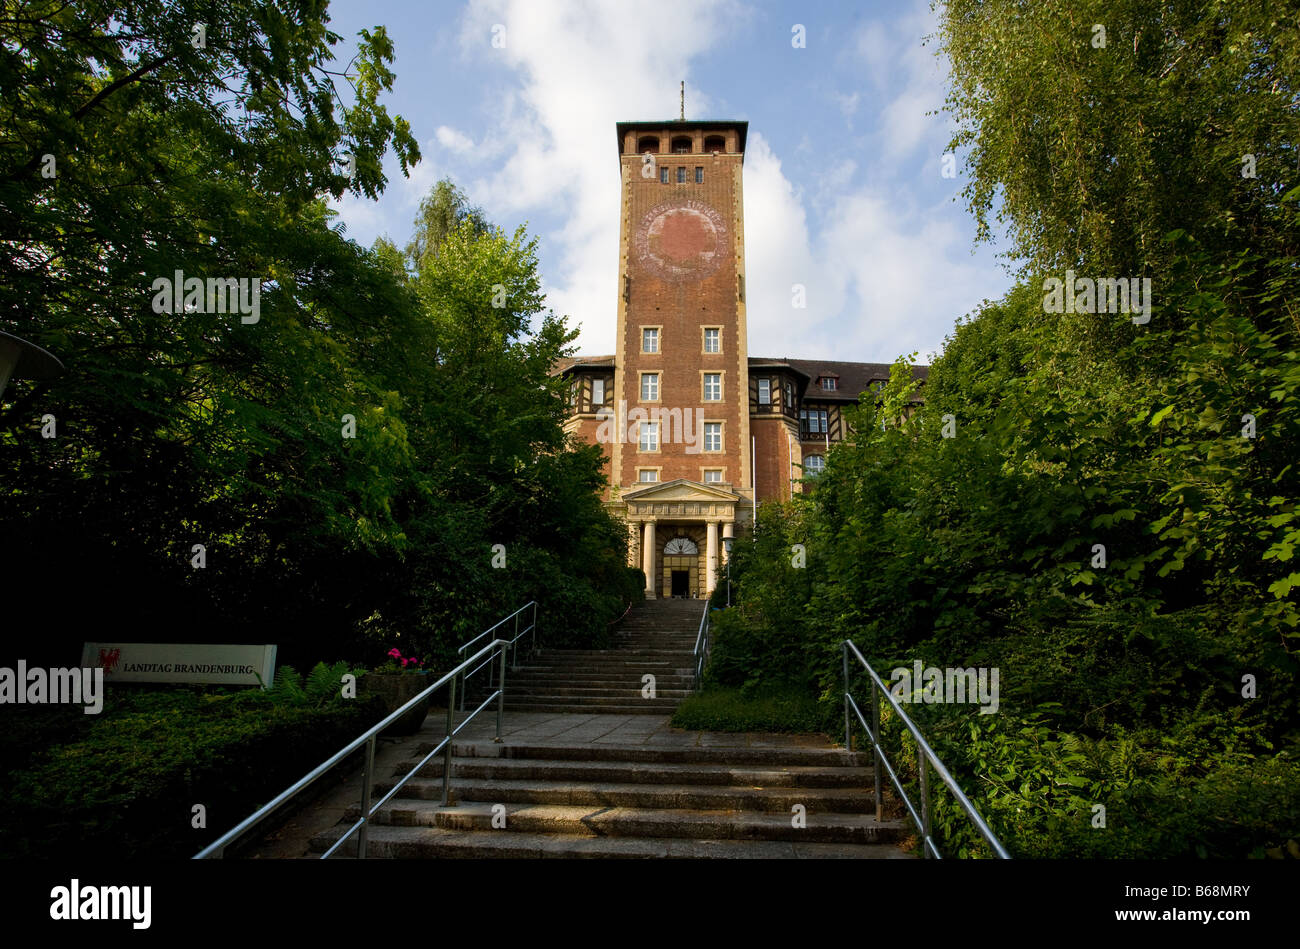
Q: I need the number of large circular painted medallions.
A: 1